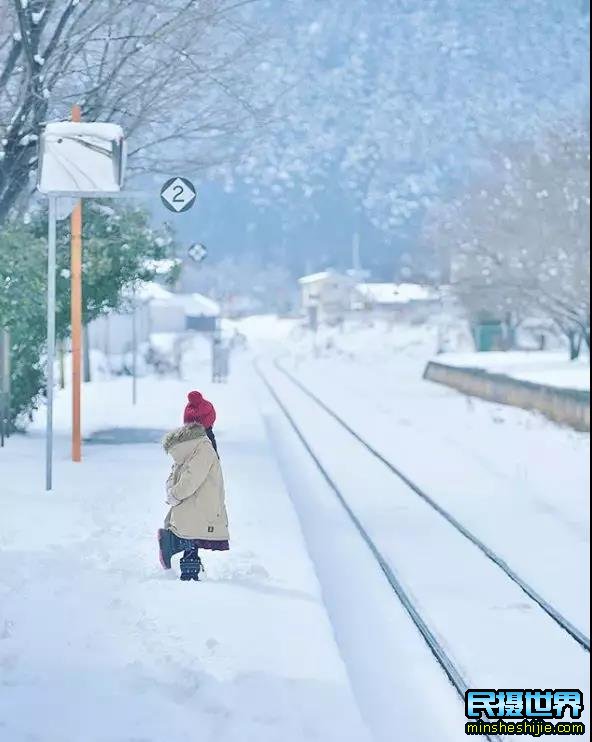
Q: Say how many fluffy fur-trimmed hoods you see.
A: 1